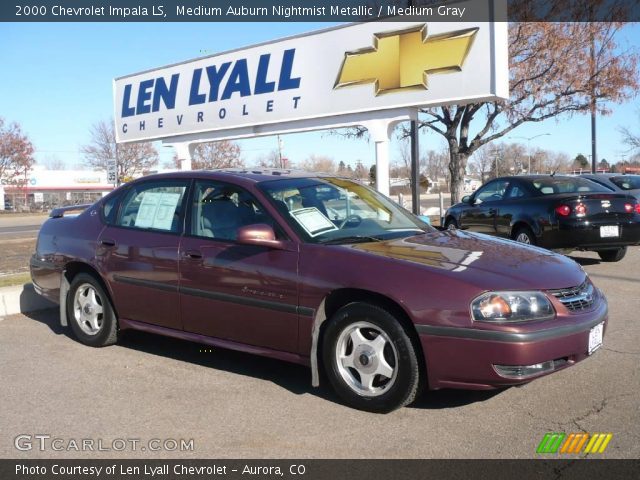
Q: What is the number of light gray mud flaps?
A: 2